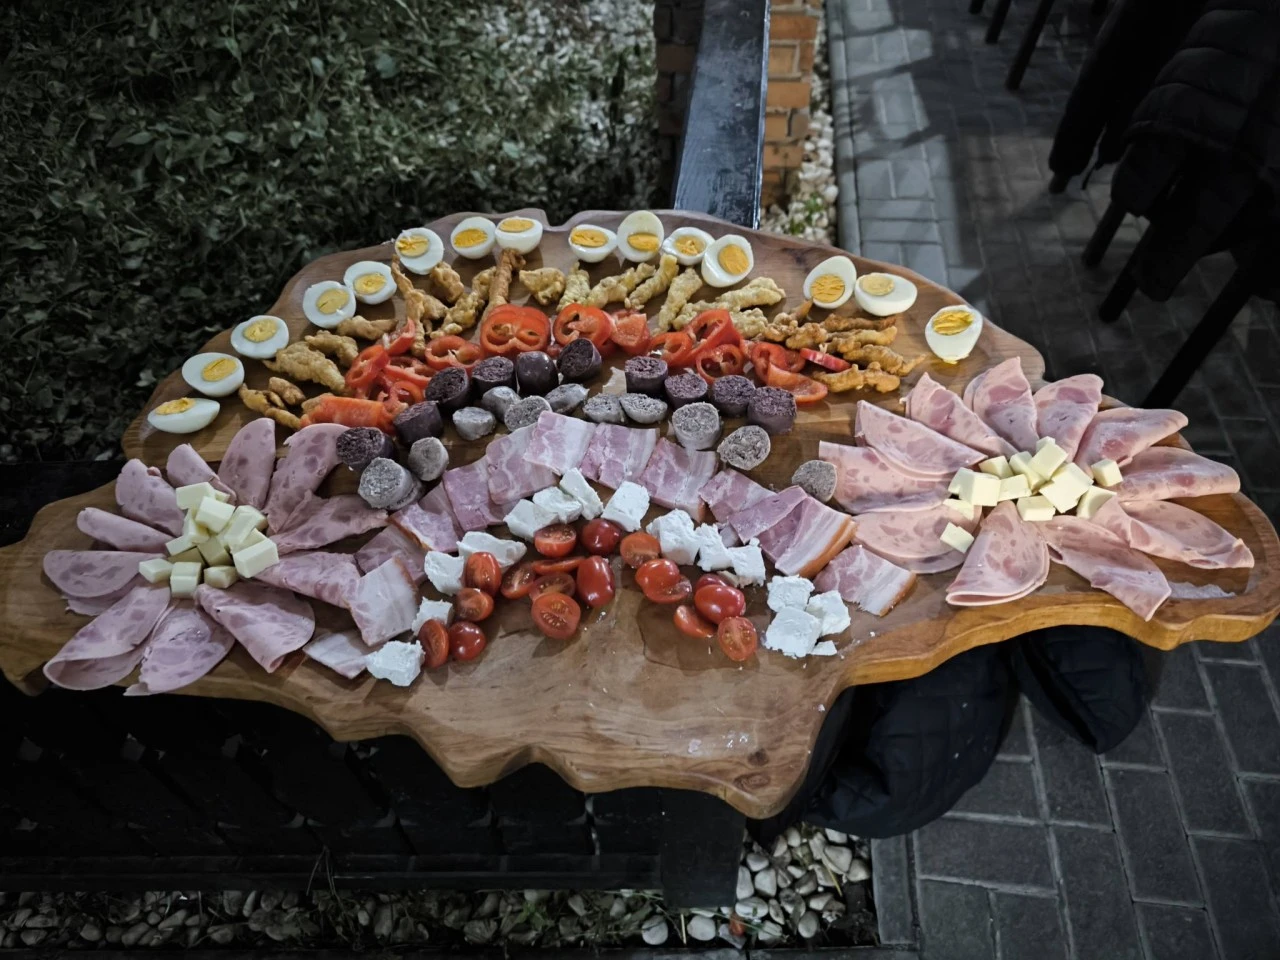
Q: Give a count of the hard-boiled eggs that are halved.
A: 15